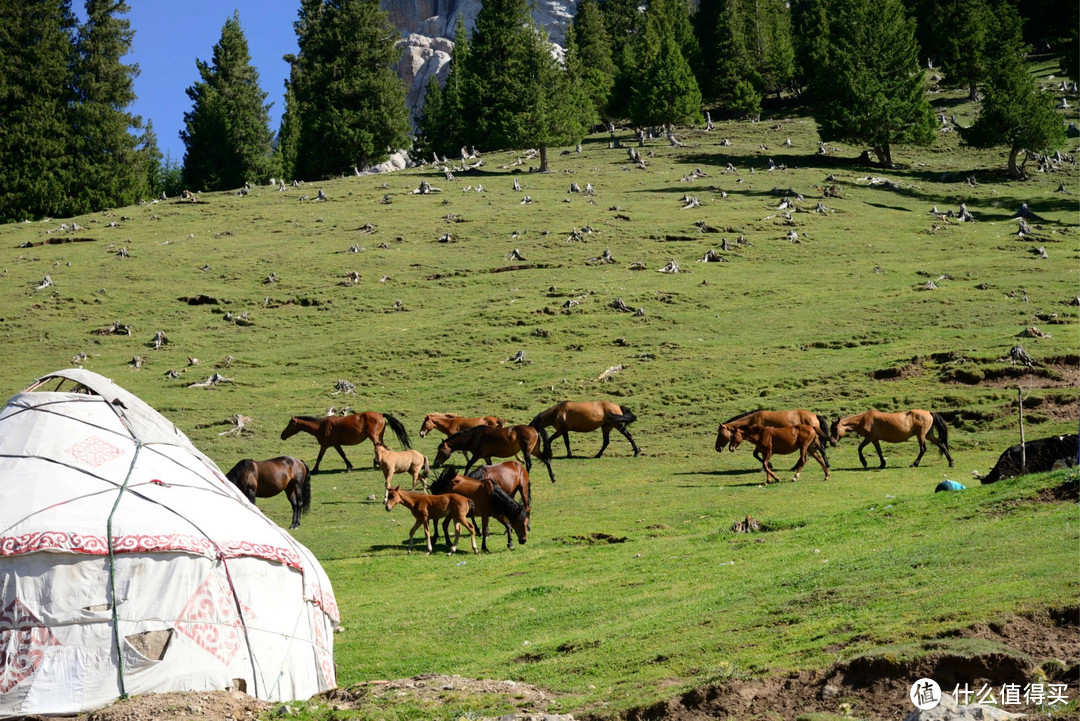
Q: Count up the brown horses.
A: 12